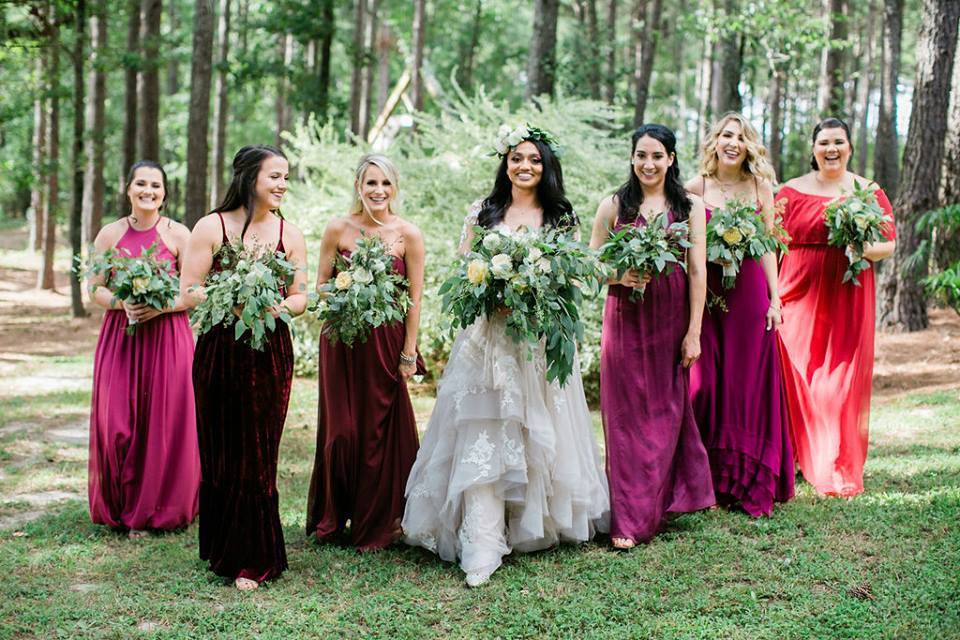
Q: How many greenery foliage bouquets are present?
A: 7